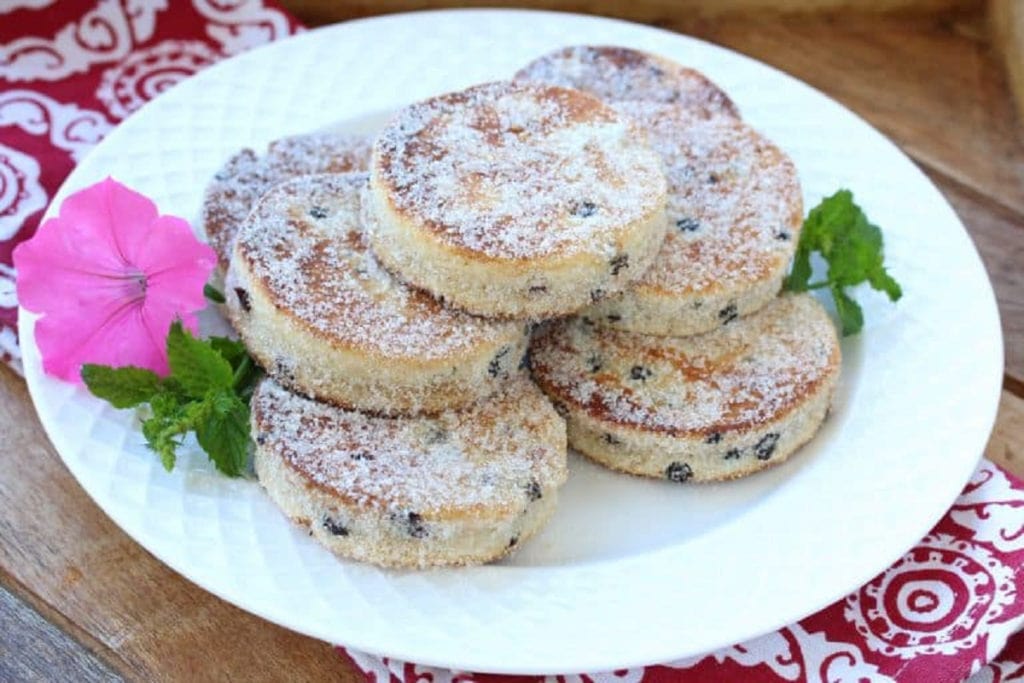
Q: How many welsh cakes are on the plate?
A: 7